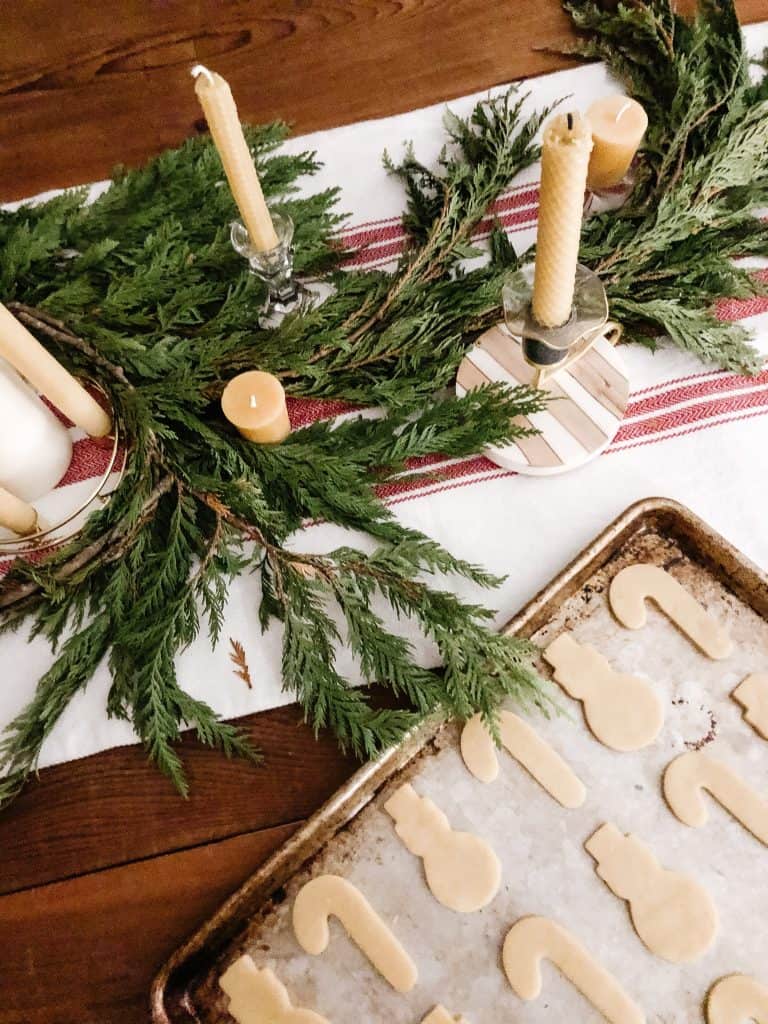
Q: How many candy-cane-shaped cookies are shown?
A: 6